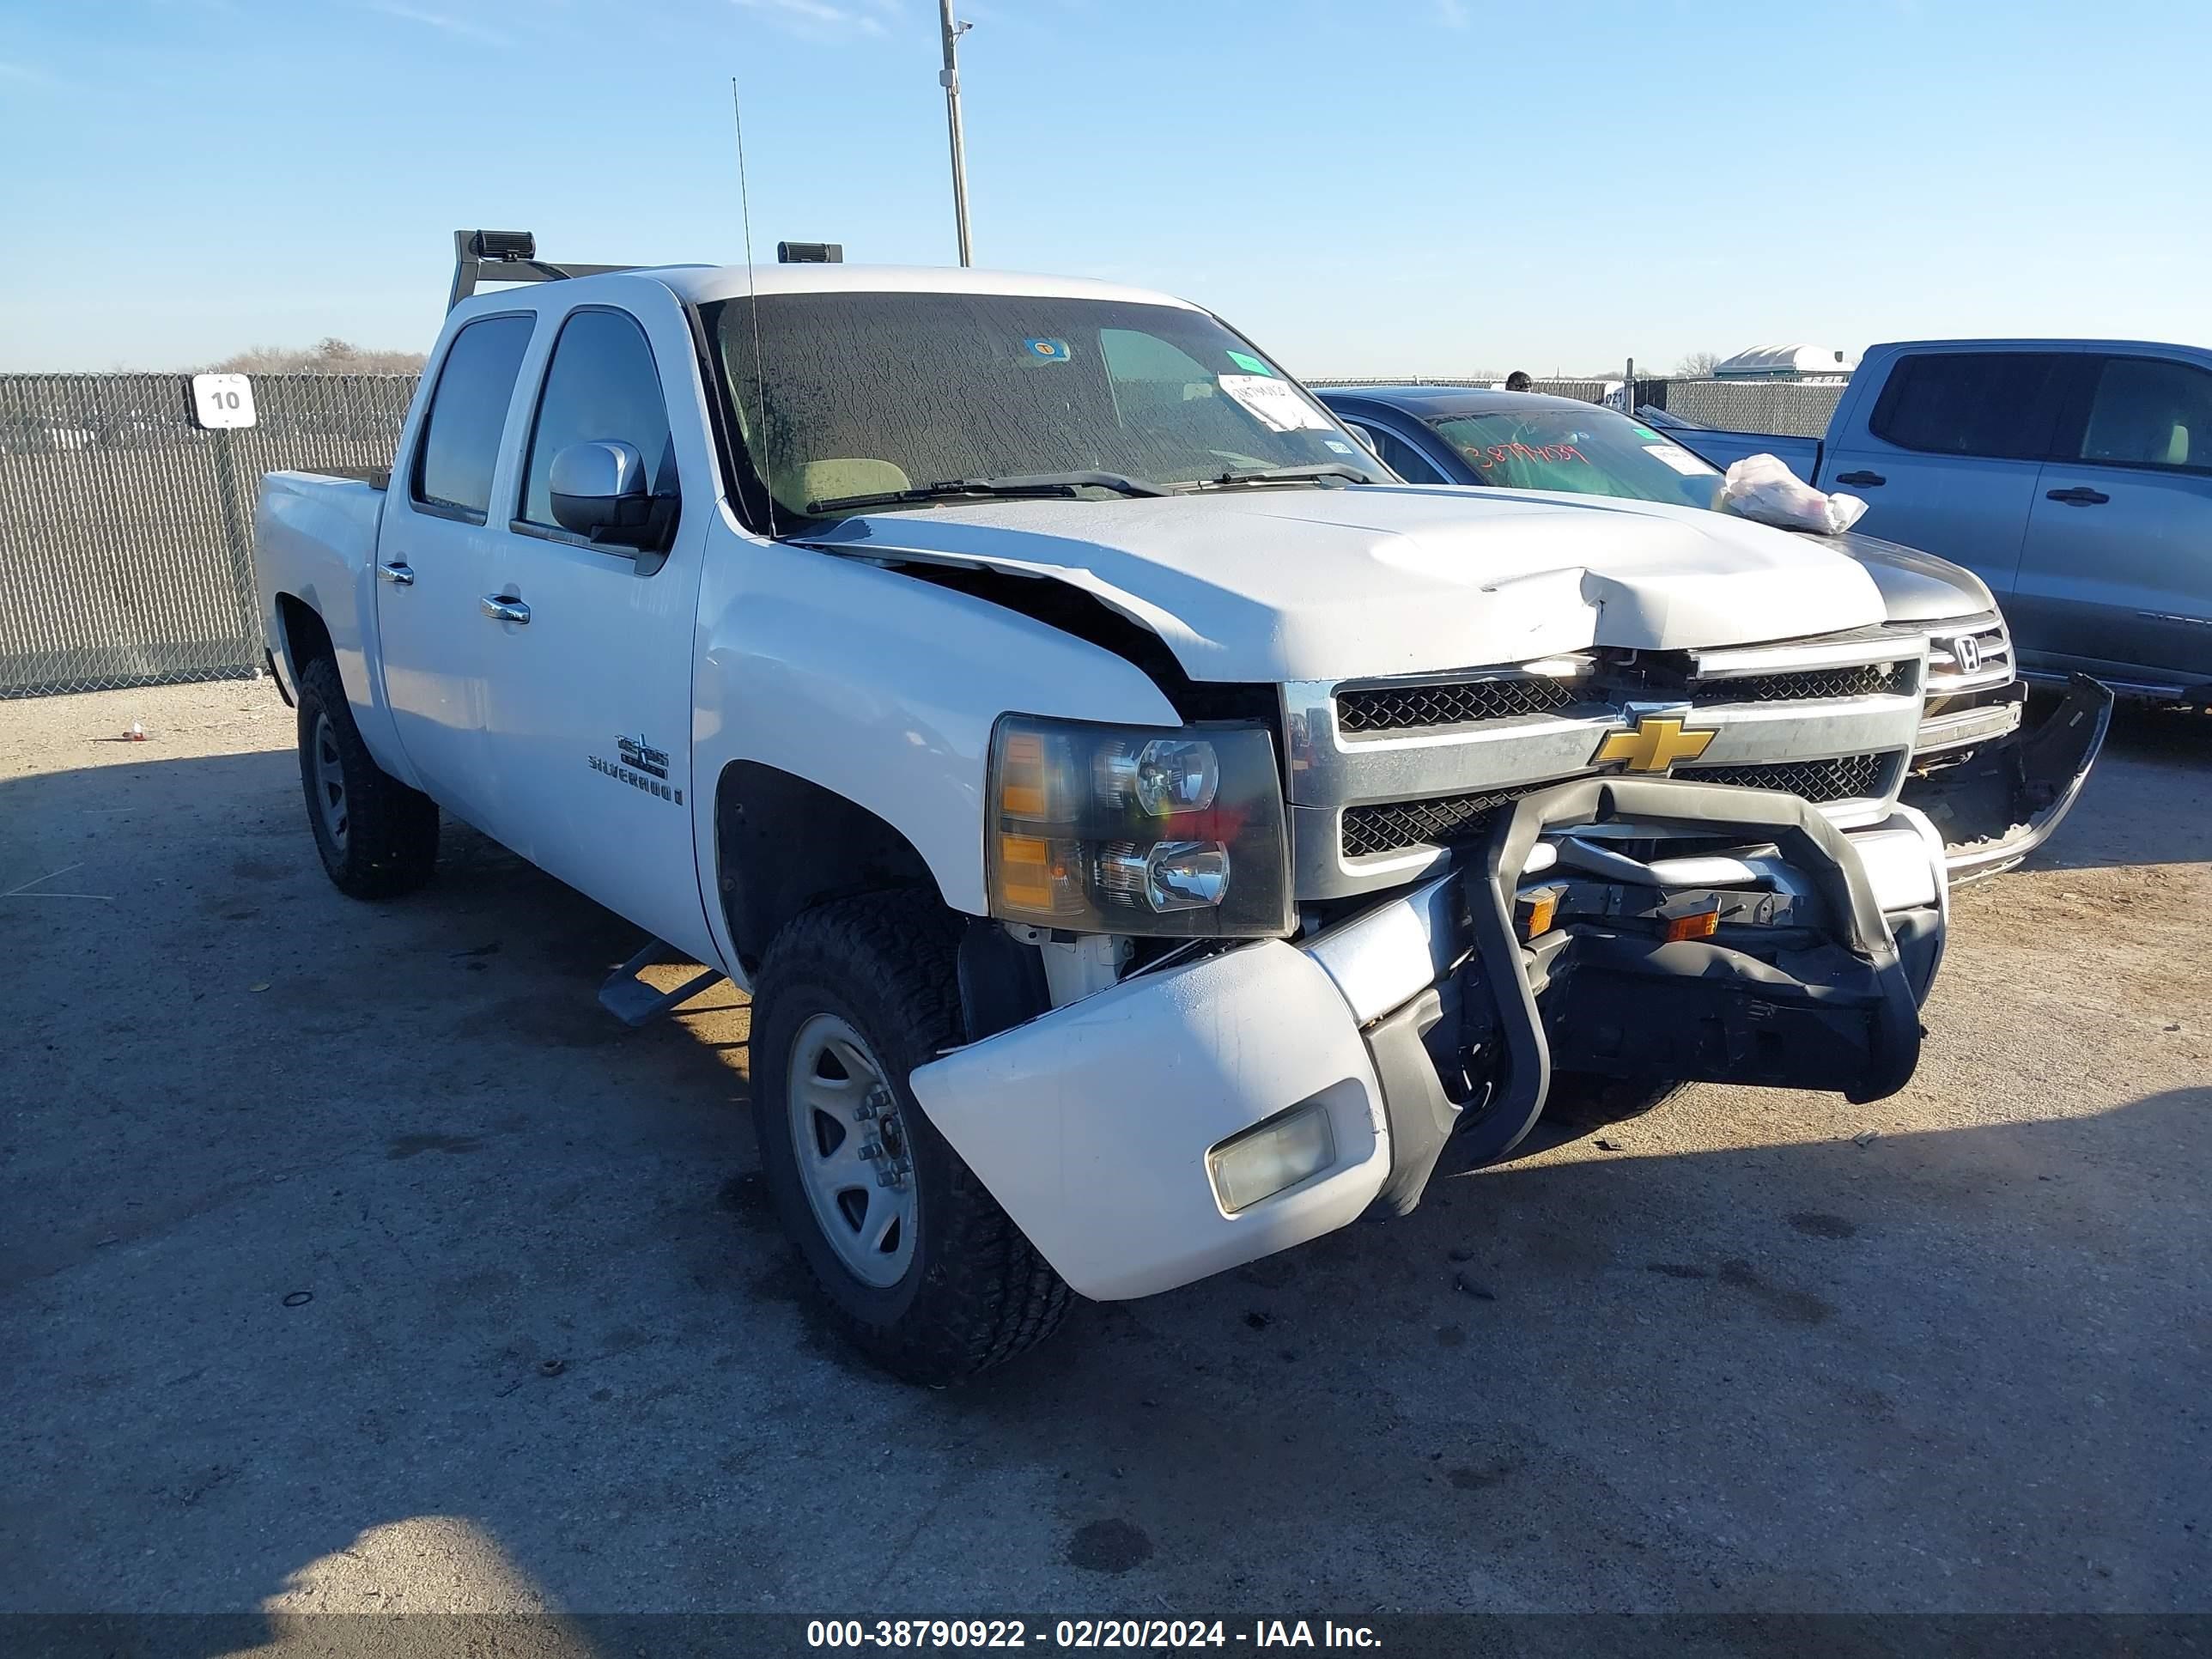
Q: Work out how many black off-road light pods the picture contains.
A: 2